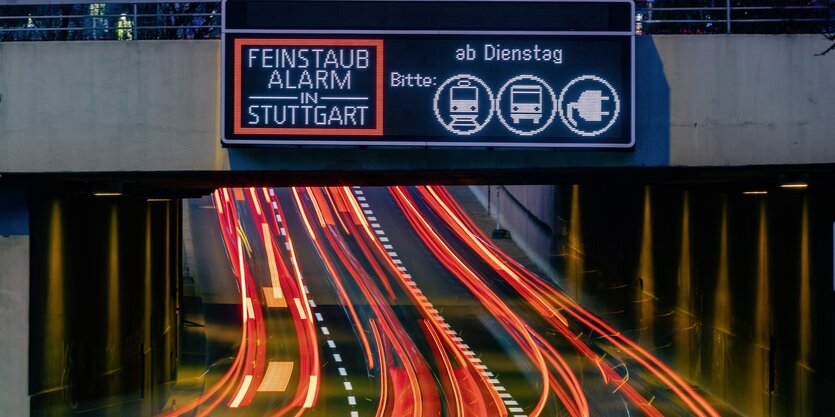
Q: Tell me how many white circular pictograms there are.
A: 3